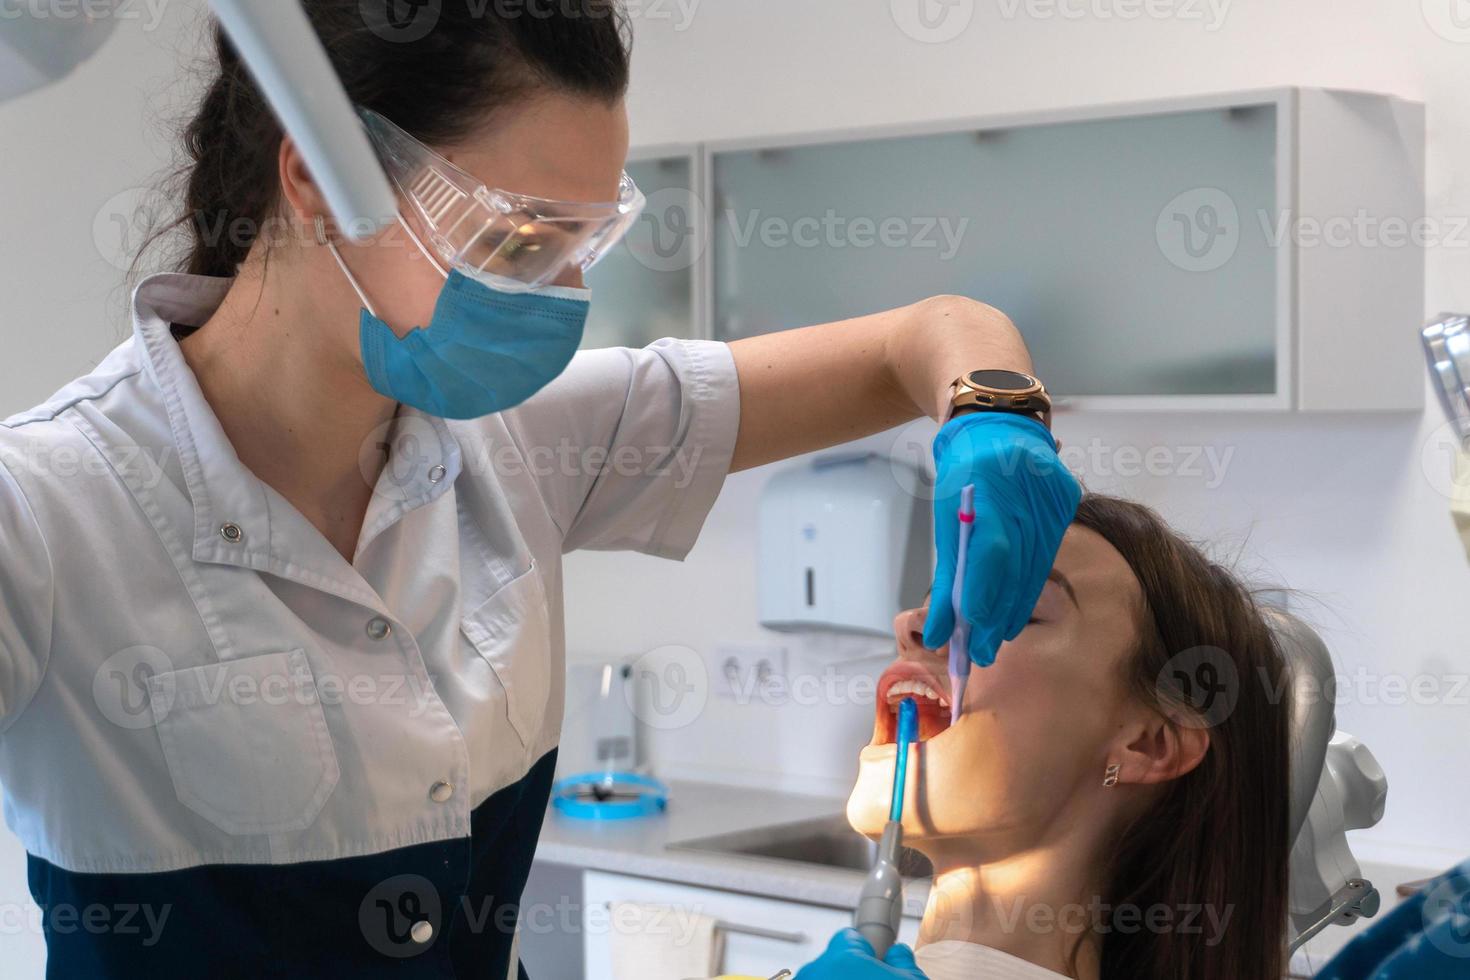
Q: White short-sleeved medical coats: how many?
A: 1